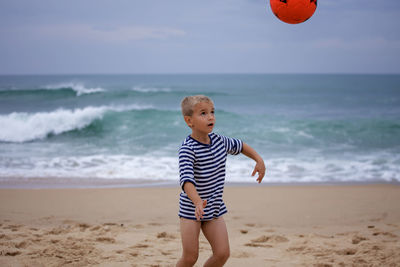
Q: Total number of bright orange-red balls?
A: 1